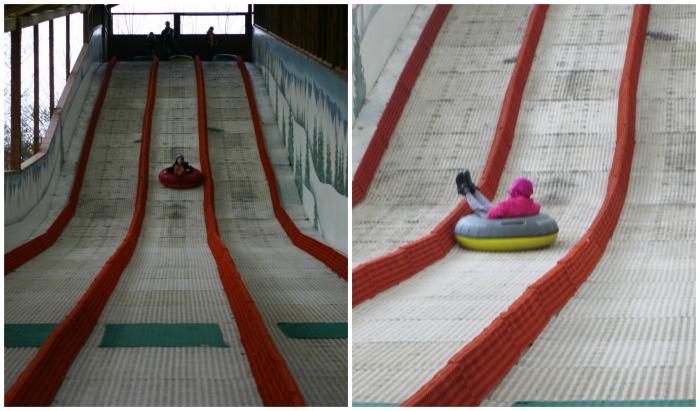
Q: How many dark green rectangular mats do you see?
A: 3